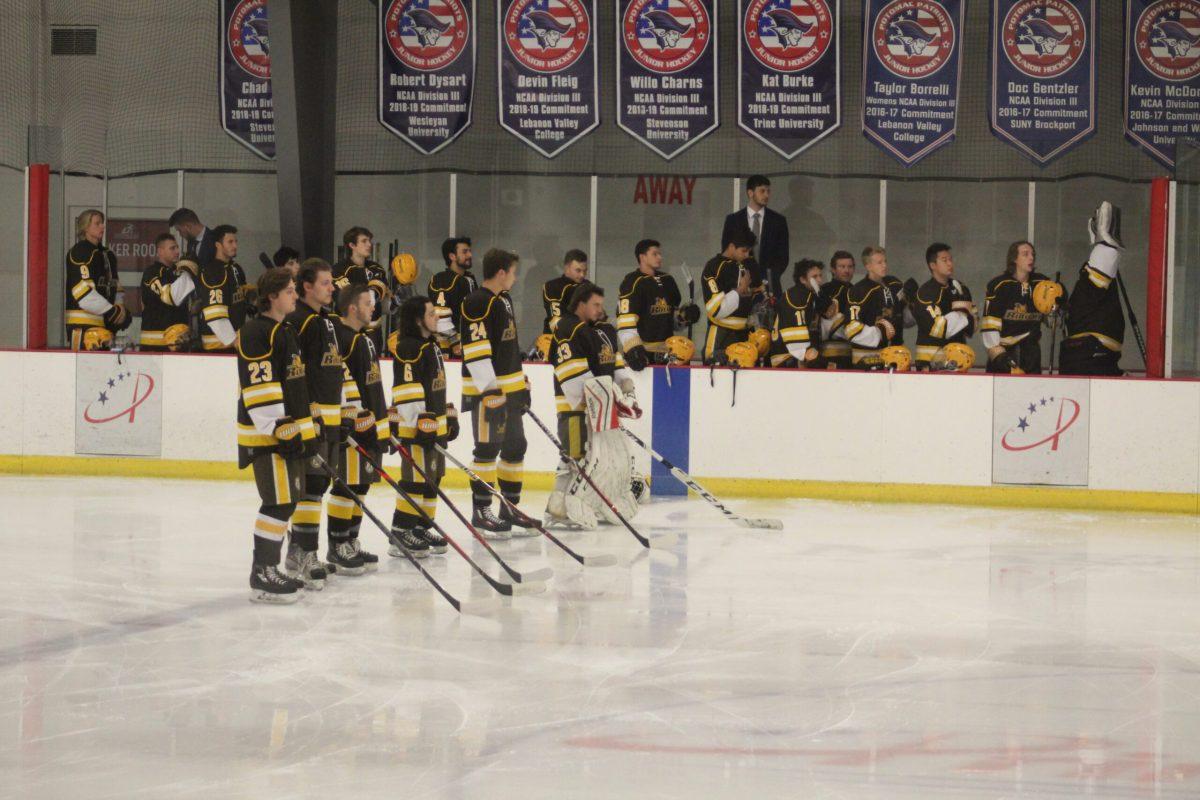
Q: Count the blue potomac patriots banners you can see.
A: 8